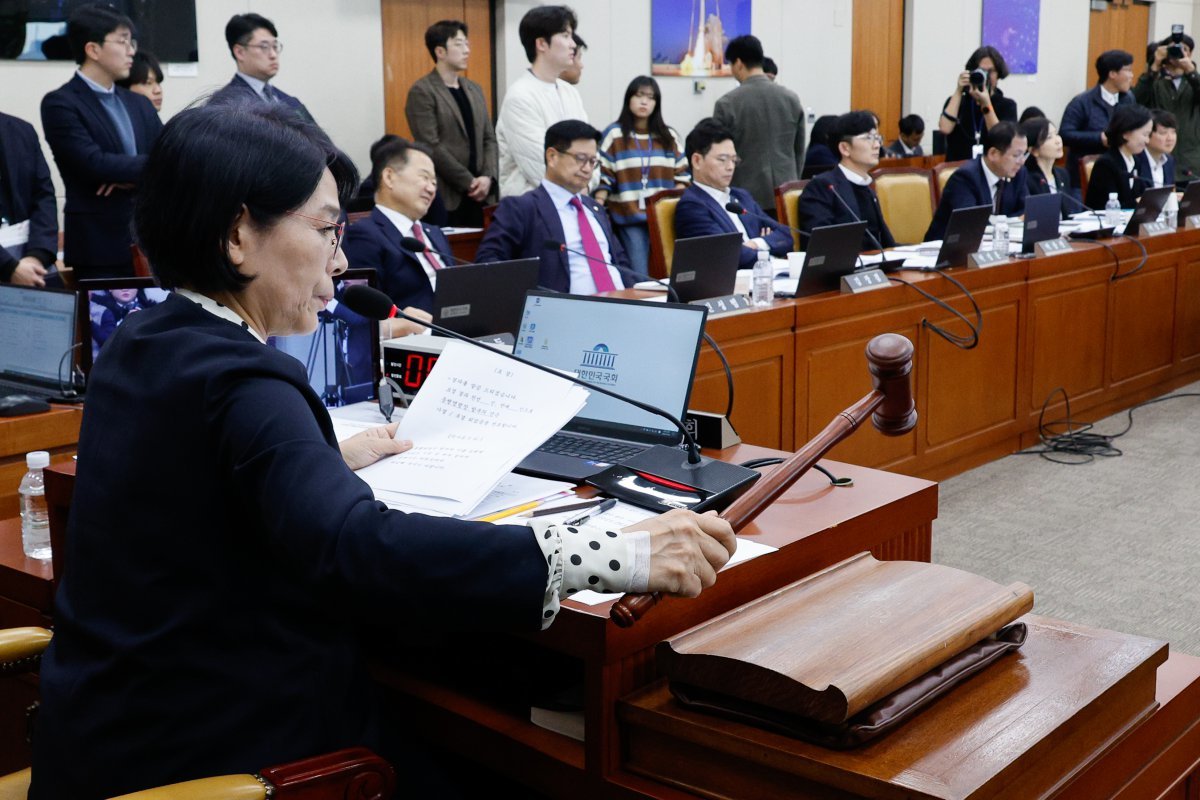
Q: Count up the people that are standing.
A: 13